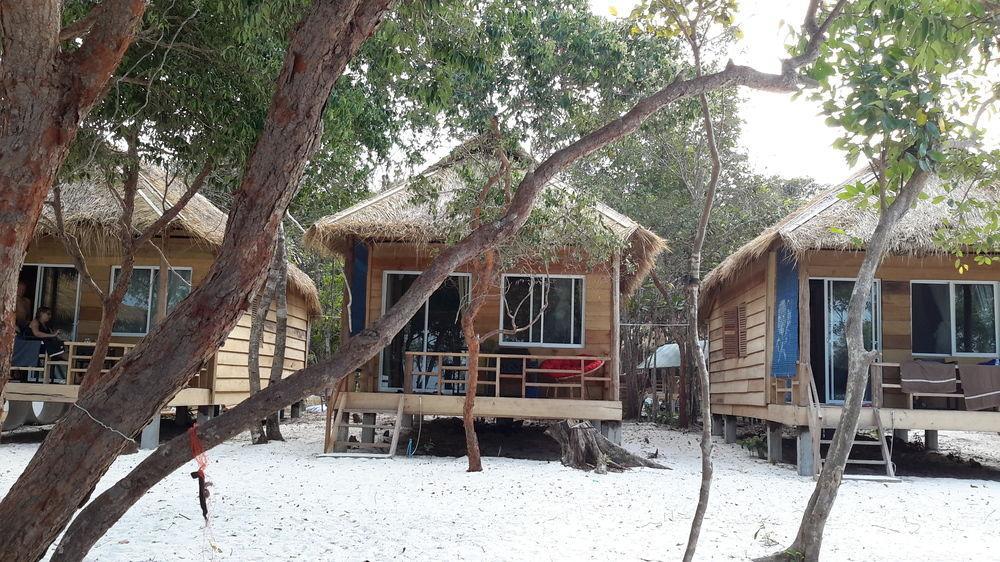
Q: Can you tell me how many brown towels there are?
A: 2